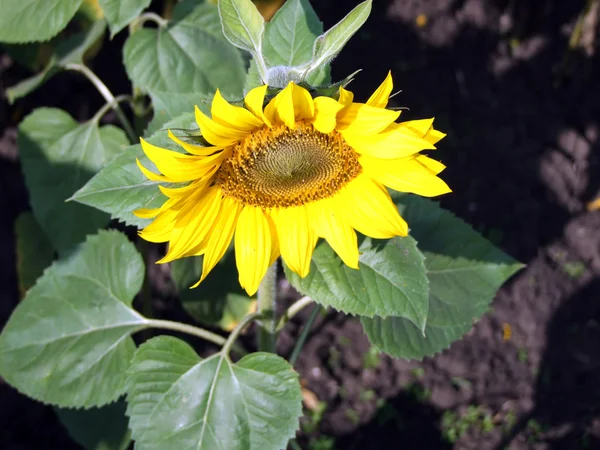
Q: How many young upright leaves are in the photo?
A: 2